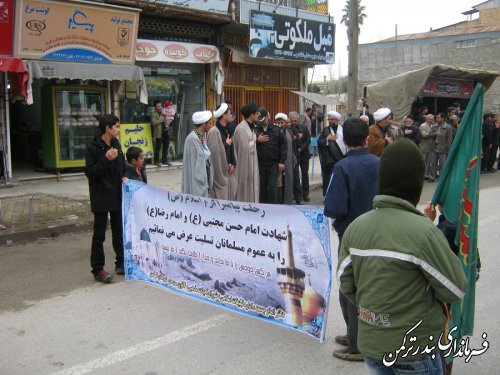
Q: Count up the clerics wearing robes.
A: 6